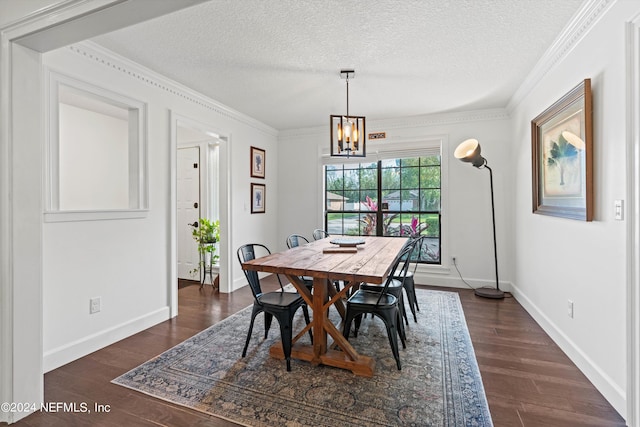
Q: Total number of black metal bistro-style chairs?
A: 6